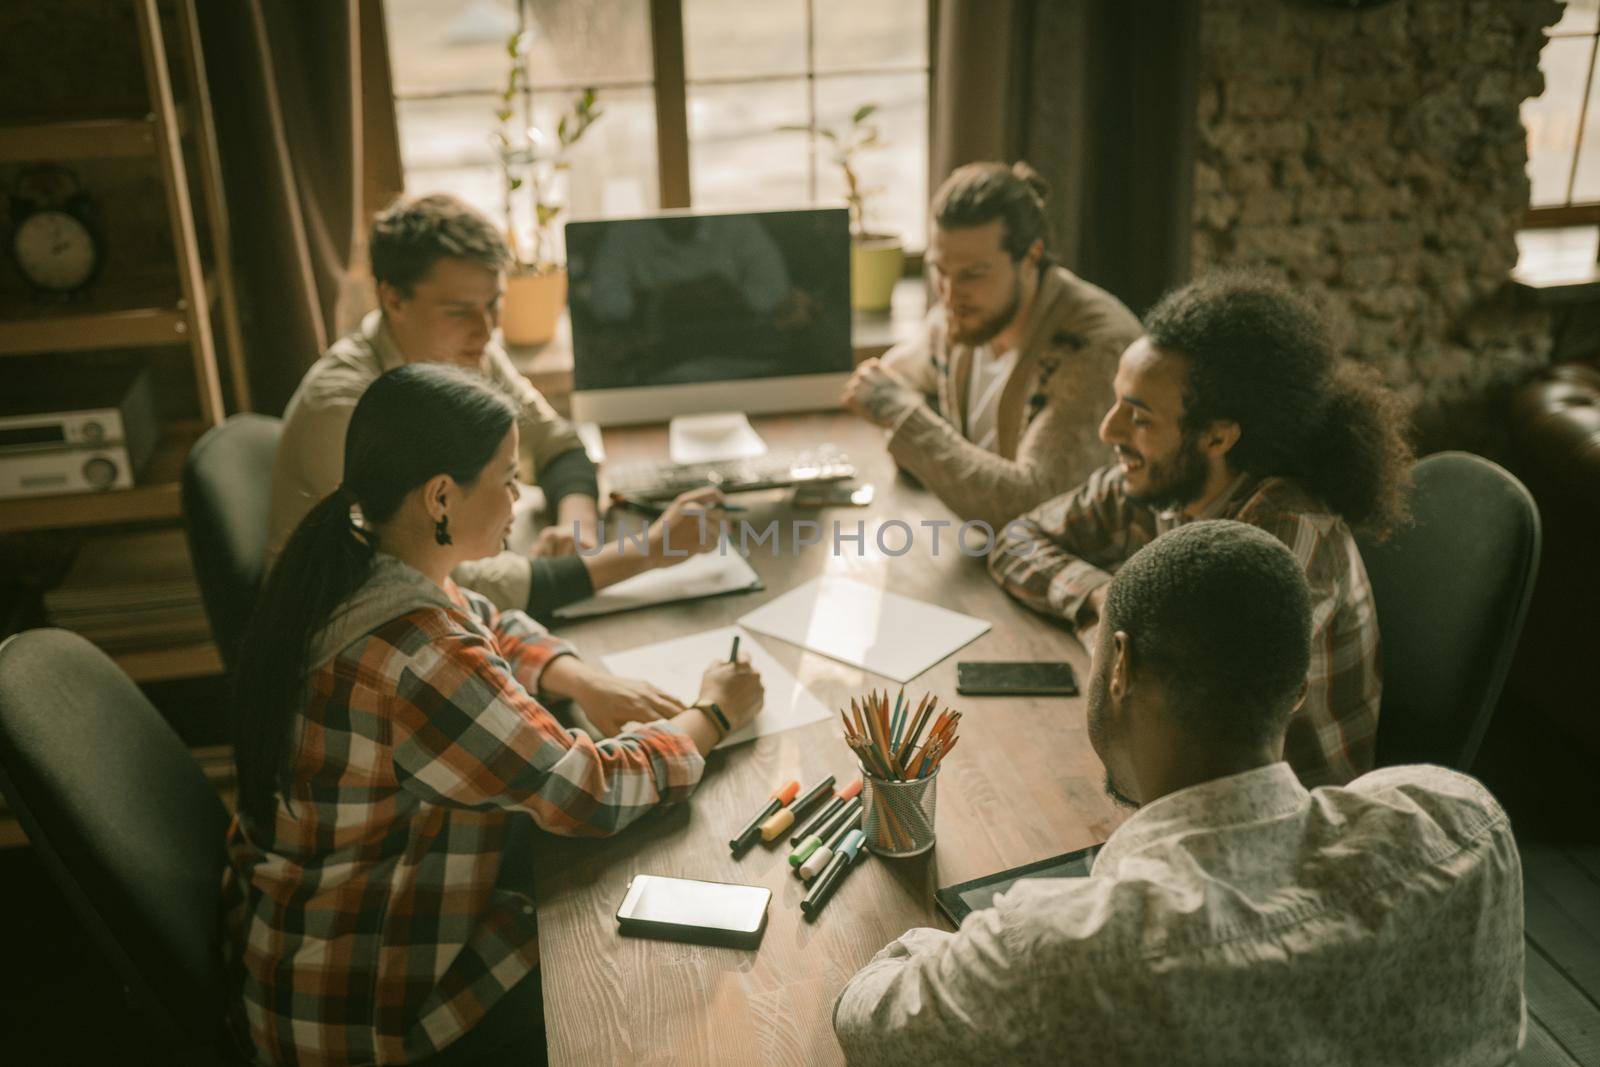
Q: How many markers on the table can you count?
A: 6